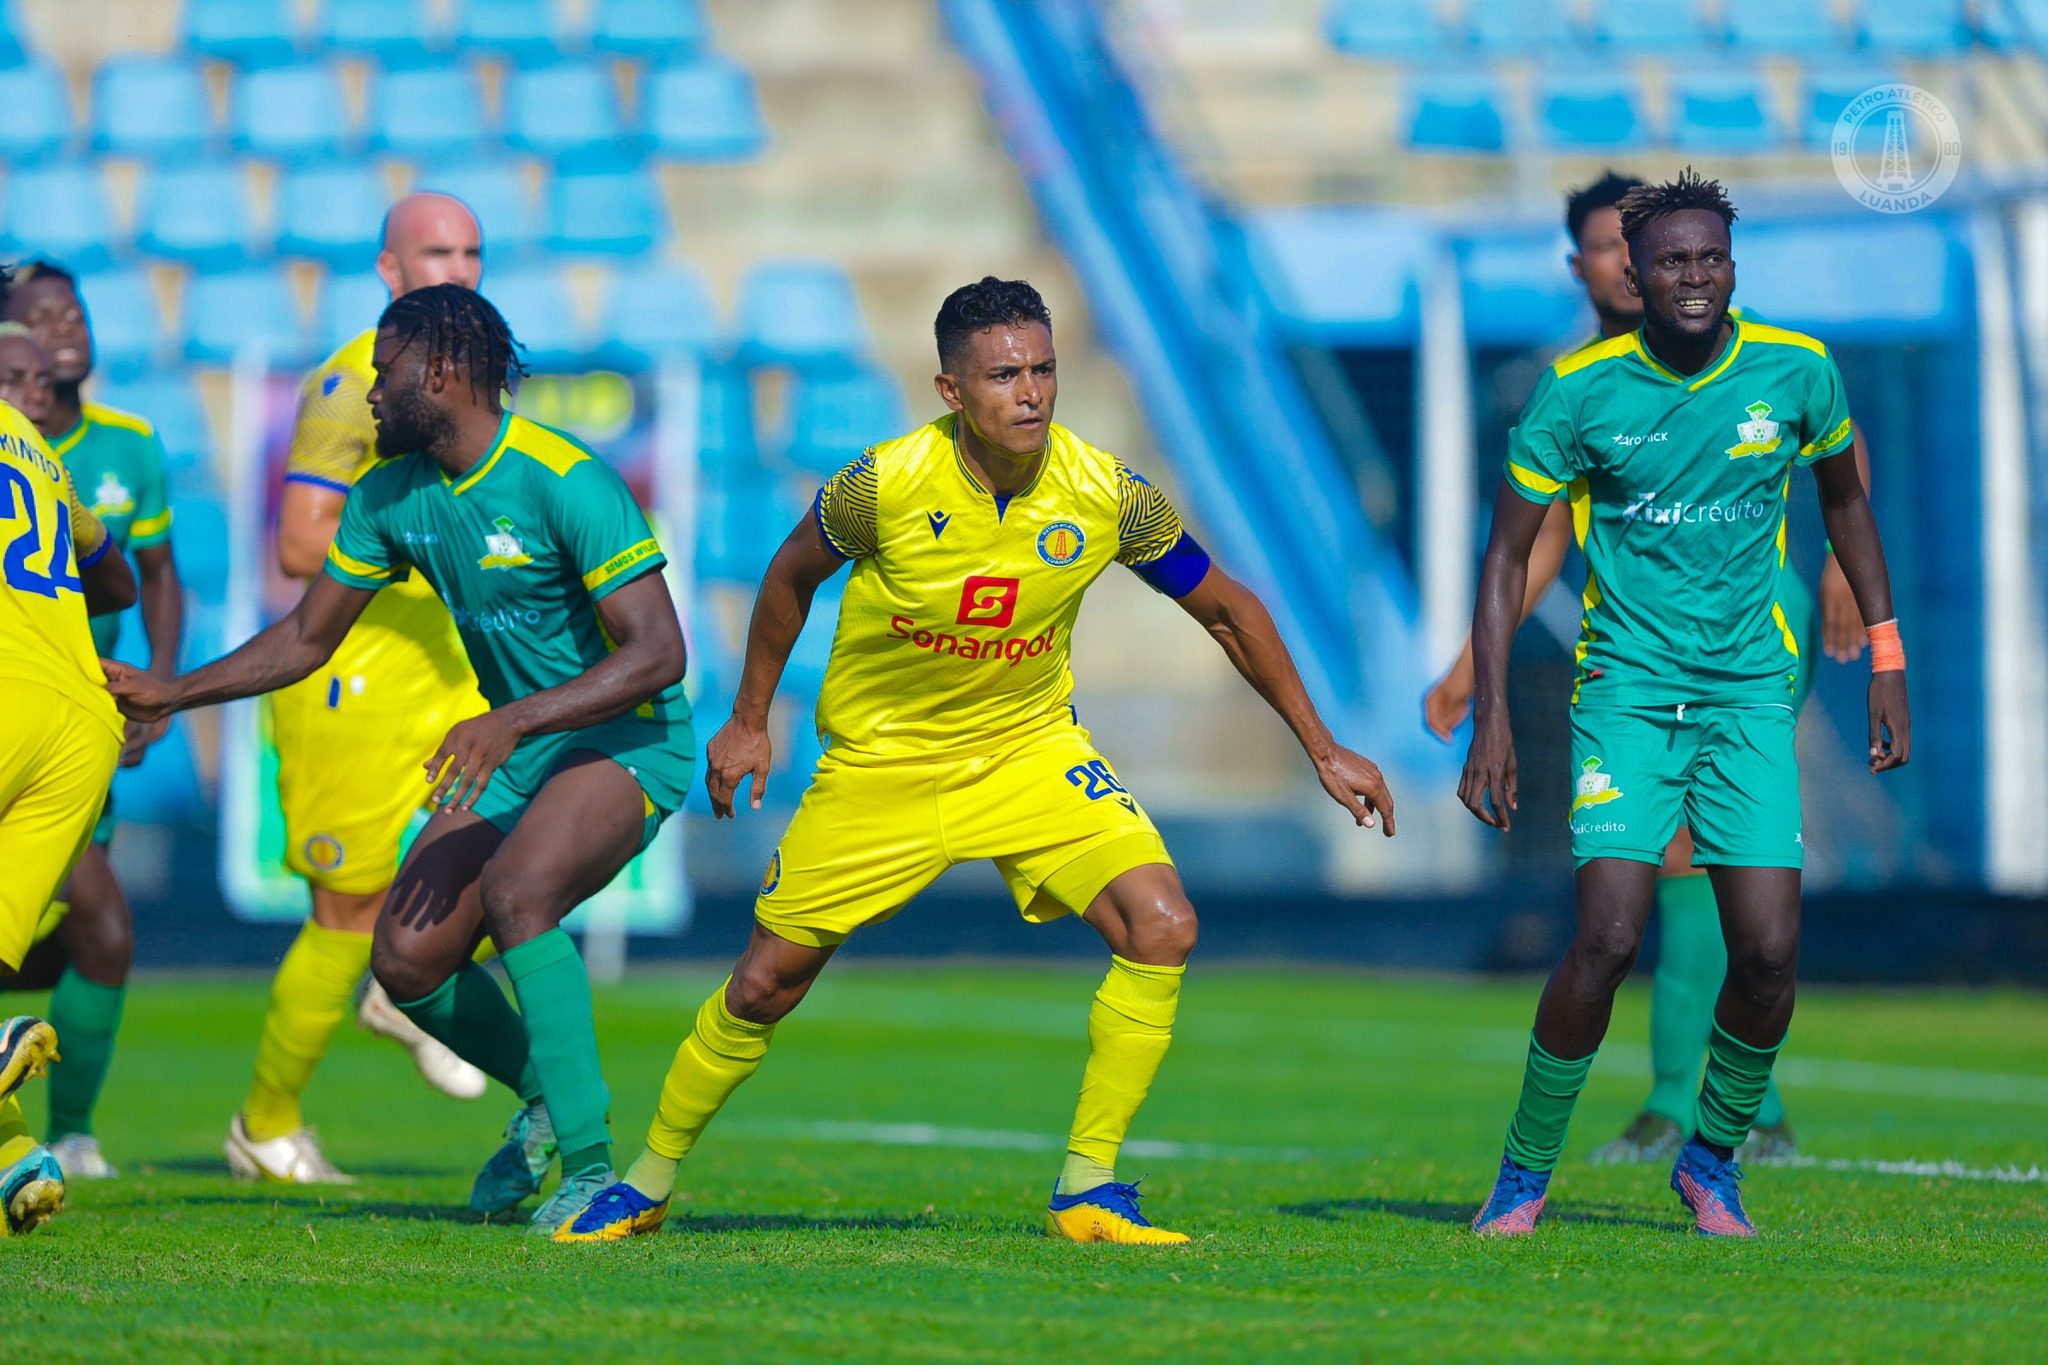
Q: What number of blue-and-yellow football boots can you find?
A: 2